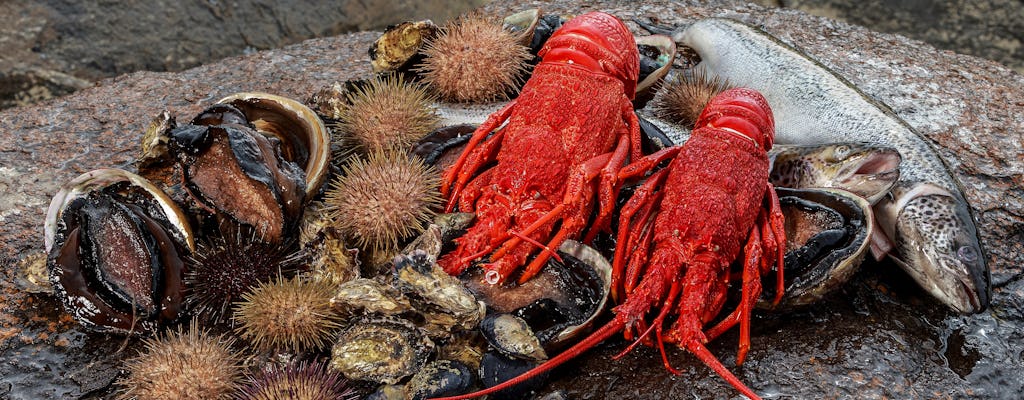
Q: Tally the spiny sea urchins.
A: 8